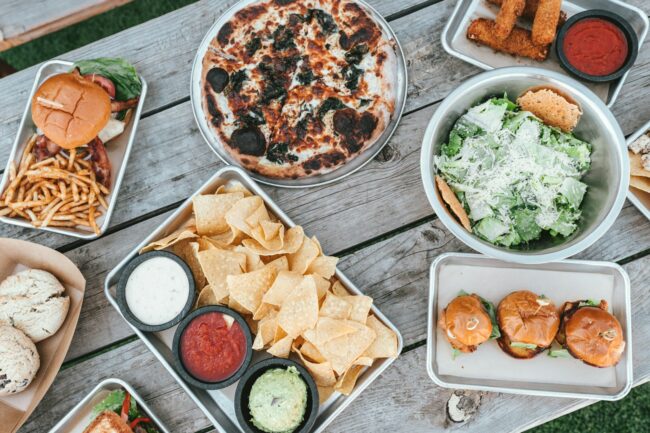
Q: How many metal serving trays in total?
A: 7